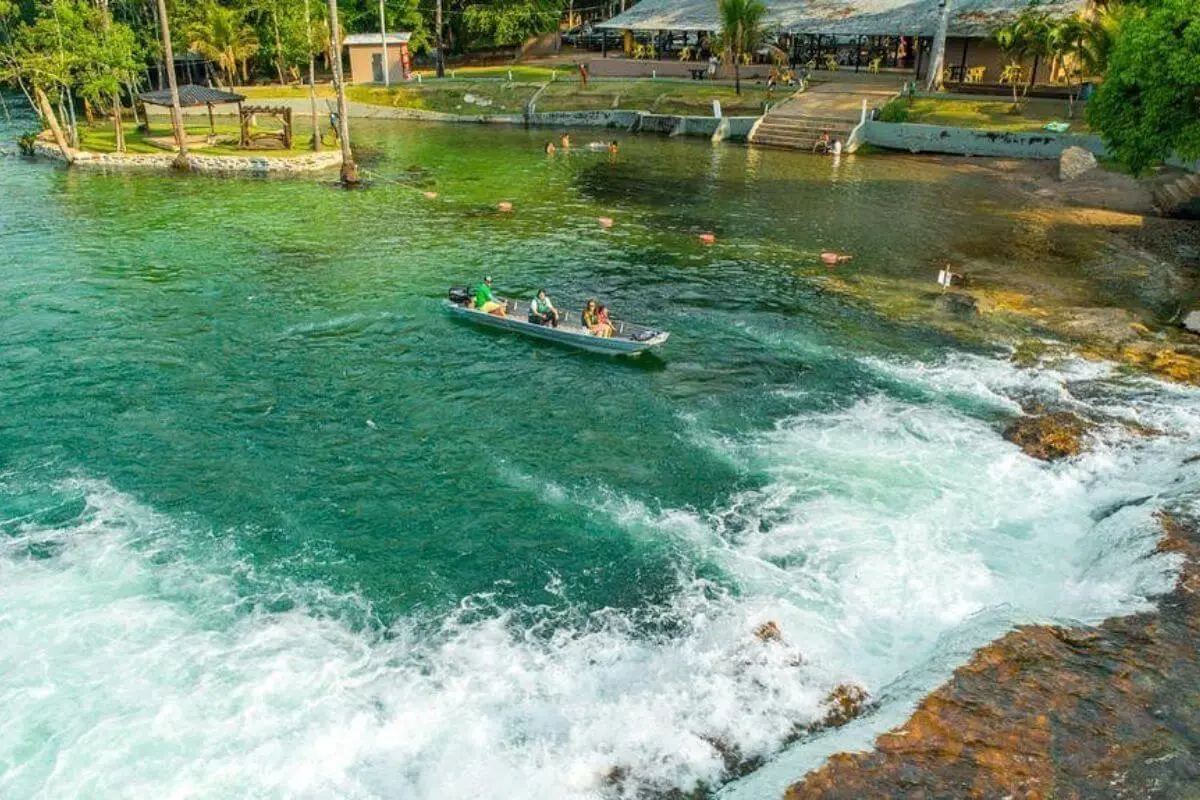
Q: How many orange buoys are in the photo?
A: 5